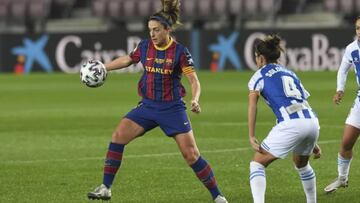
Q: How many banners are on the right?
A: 1